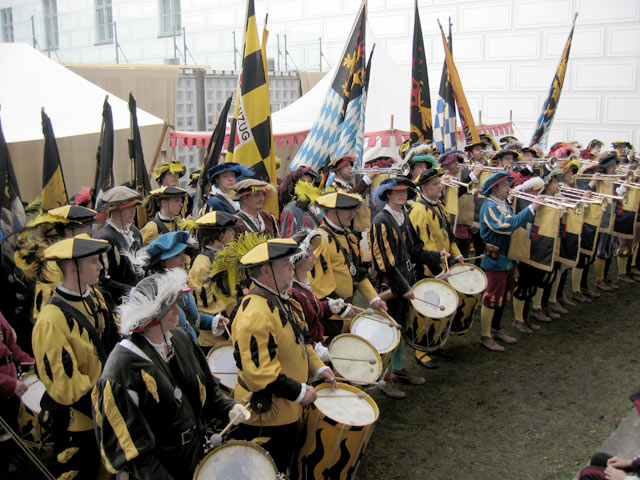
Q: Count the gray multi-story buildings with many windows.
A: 1